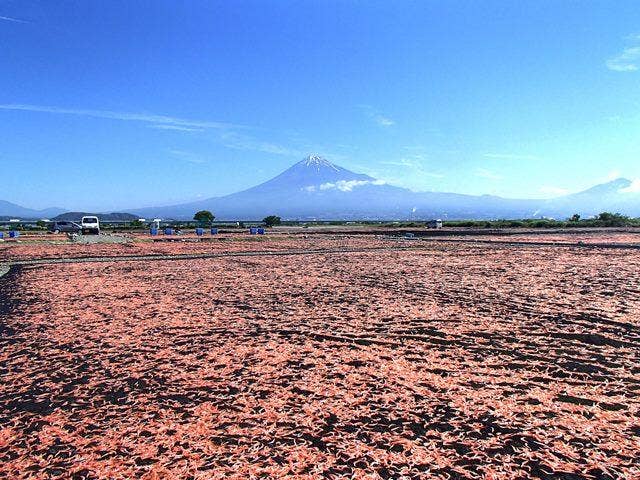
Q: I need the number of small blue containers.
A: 8